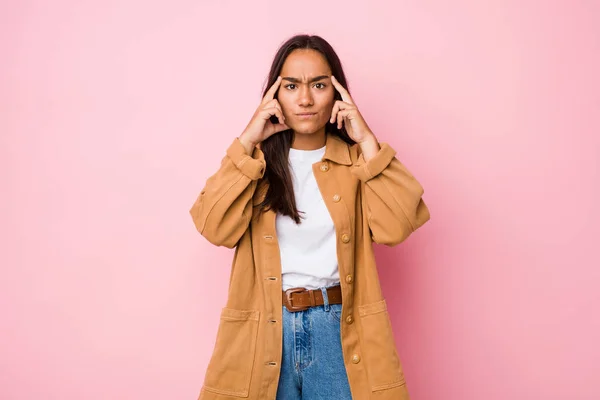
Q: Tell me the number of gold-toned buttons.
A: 6